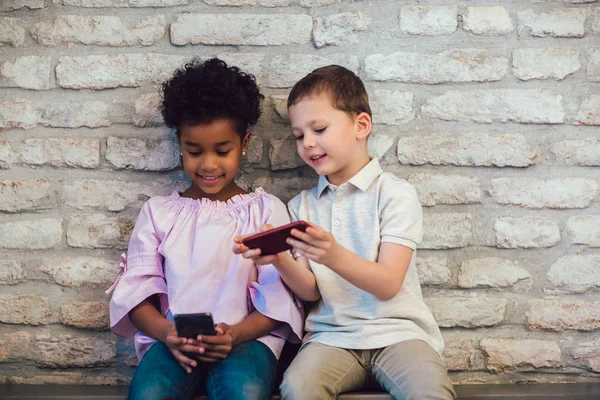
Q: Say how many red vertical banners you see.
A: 0